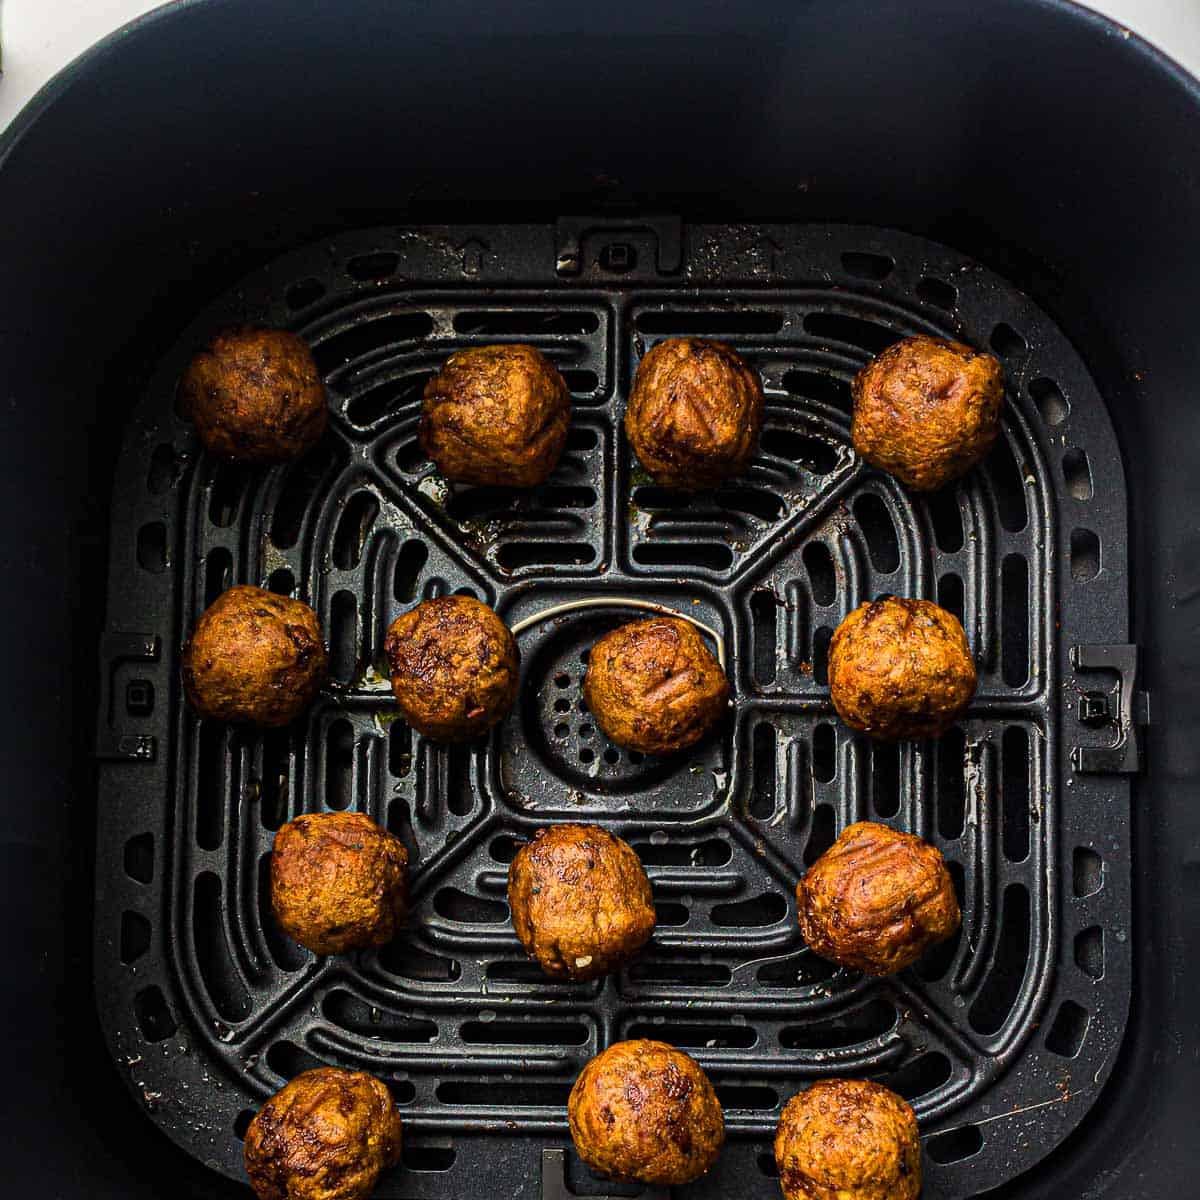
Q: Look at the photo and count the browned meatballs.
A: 14